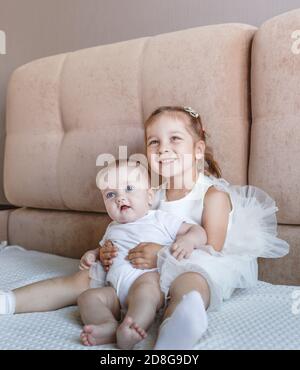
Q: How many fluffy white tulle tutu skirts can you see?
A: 1